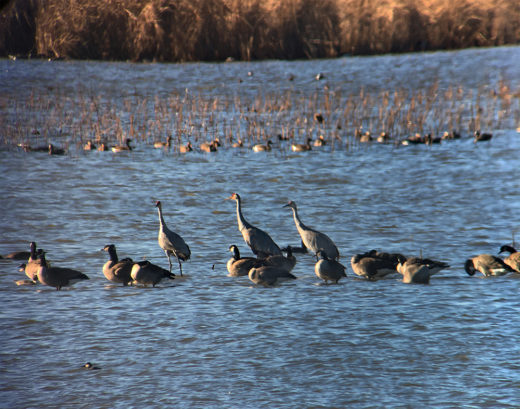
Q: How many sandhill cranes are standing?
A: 3